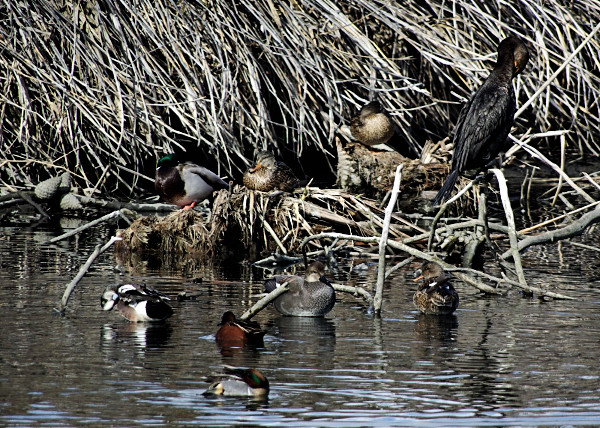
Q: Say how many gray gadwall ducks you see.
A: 1